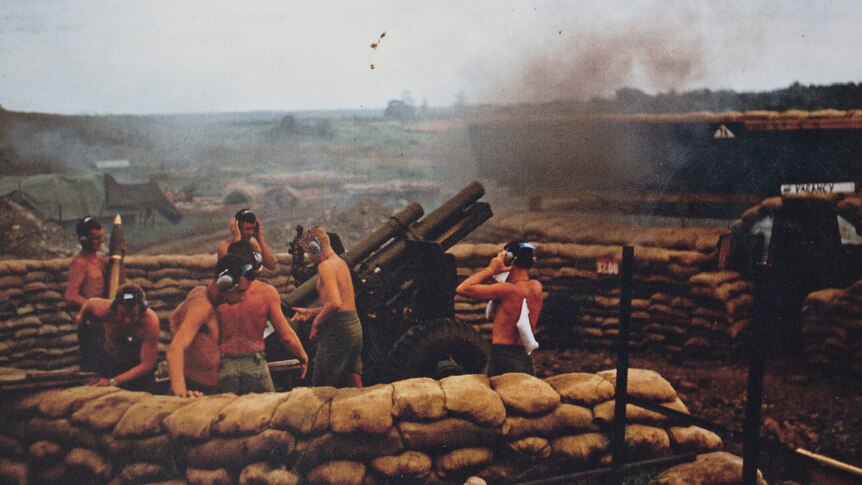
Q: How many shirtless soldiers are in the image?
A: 7